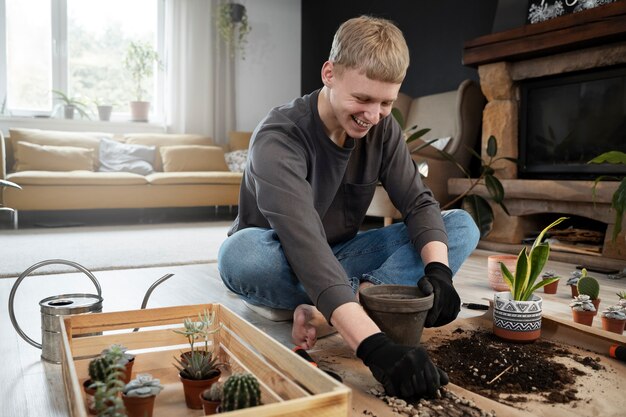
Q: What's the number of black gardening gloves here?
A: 2